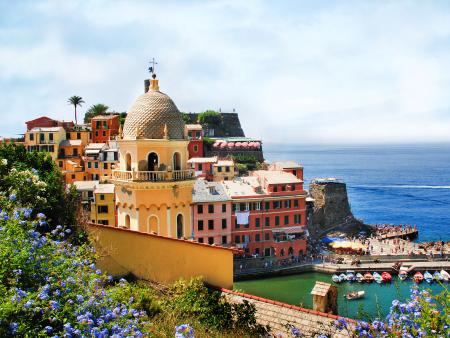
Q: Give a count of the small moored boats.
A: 12